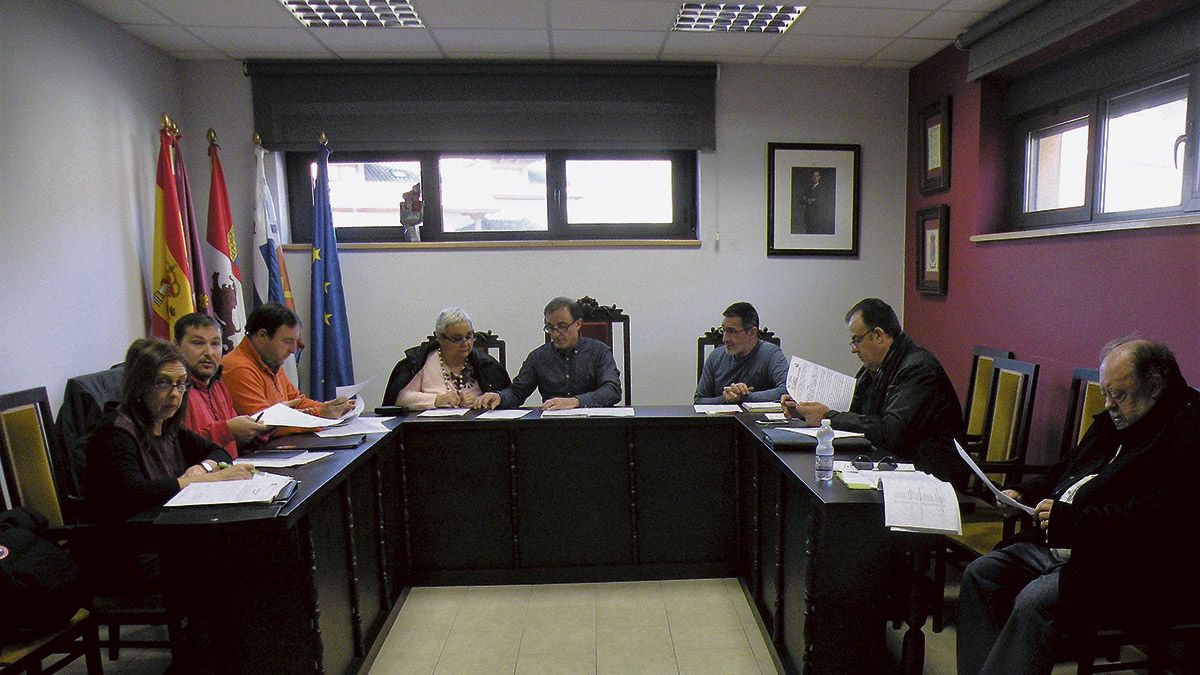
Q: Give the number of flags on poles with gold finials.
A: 5